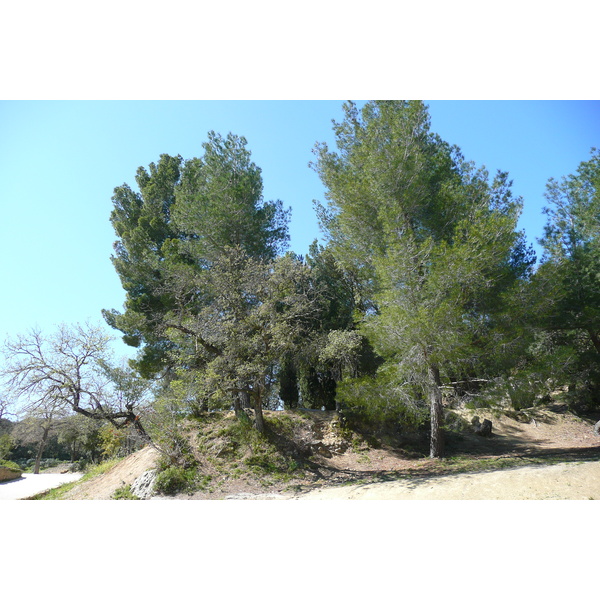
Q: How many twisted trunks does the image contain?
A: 1